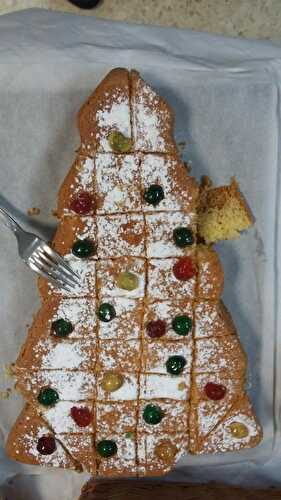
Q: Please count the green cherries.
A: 10